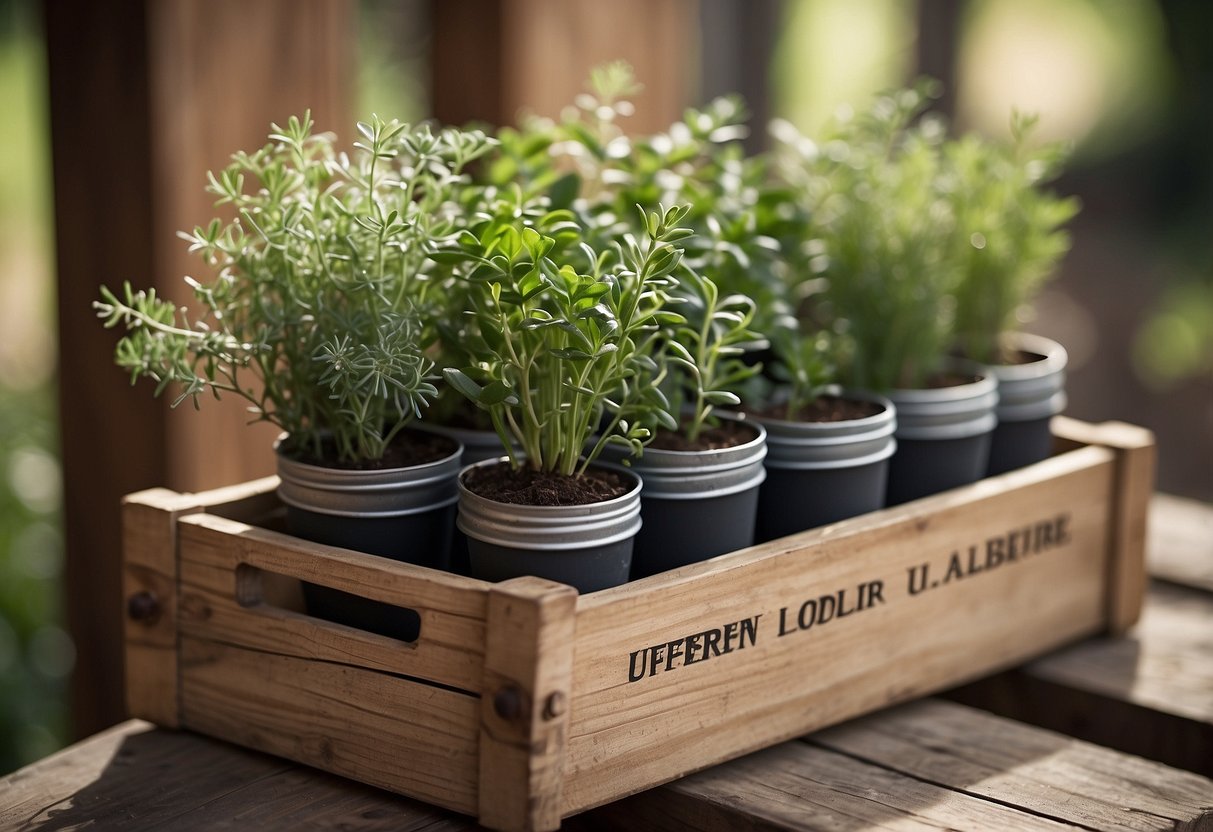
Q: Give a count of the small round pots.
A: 7